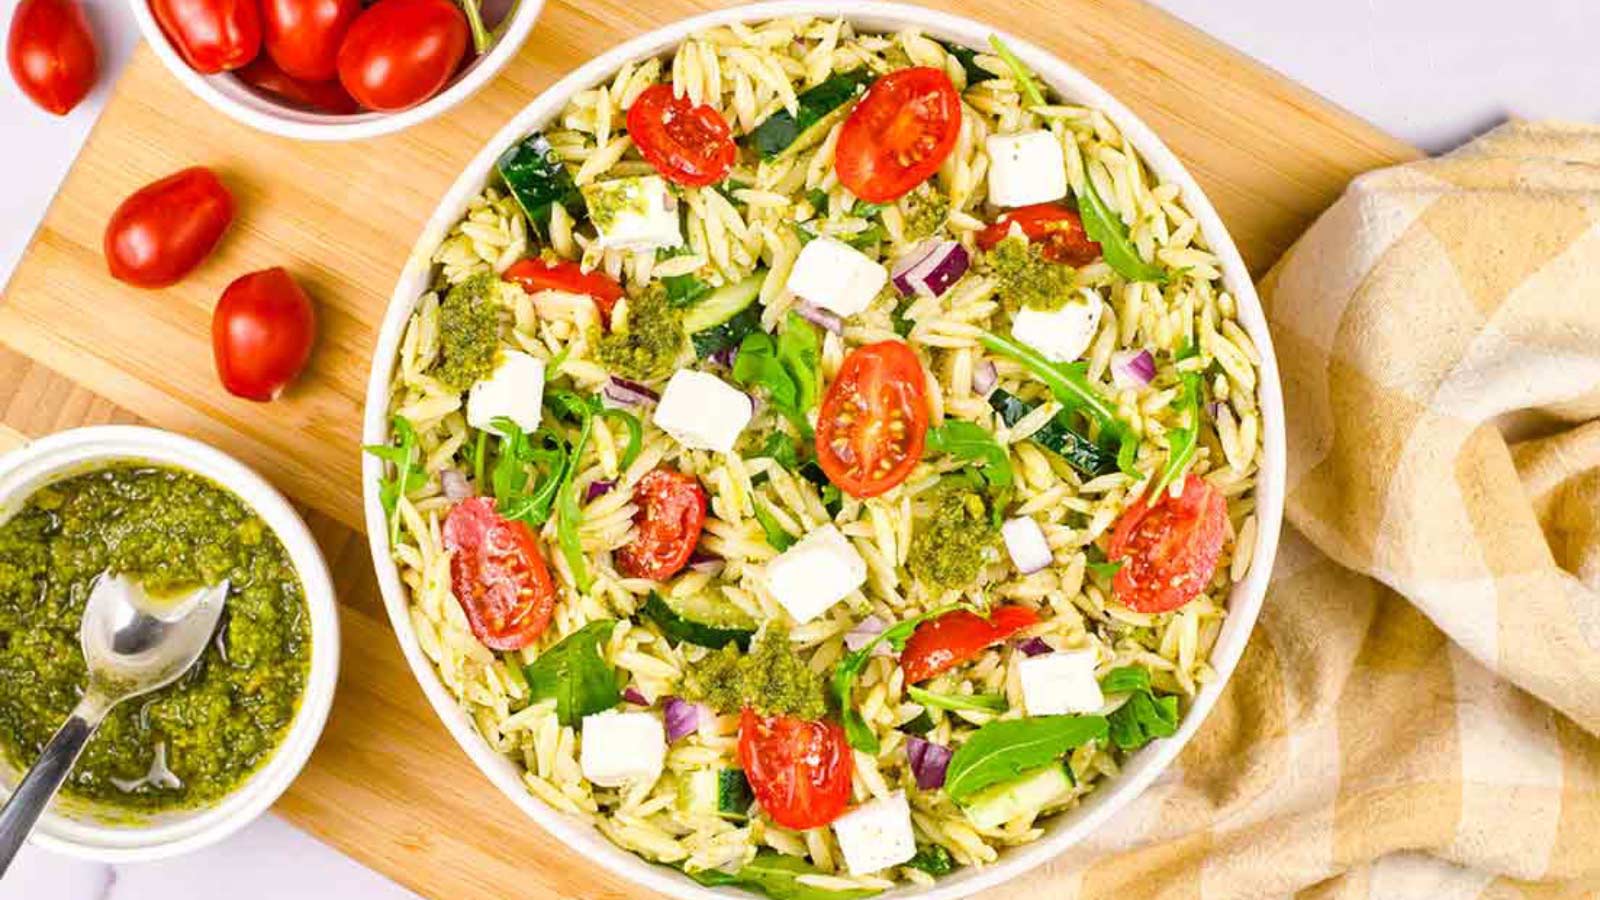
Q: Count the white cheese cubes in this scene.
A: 10